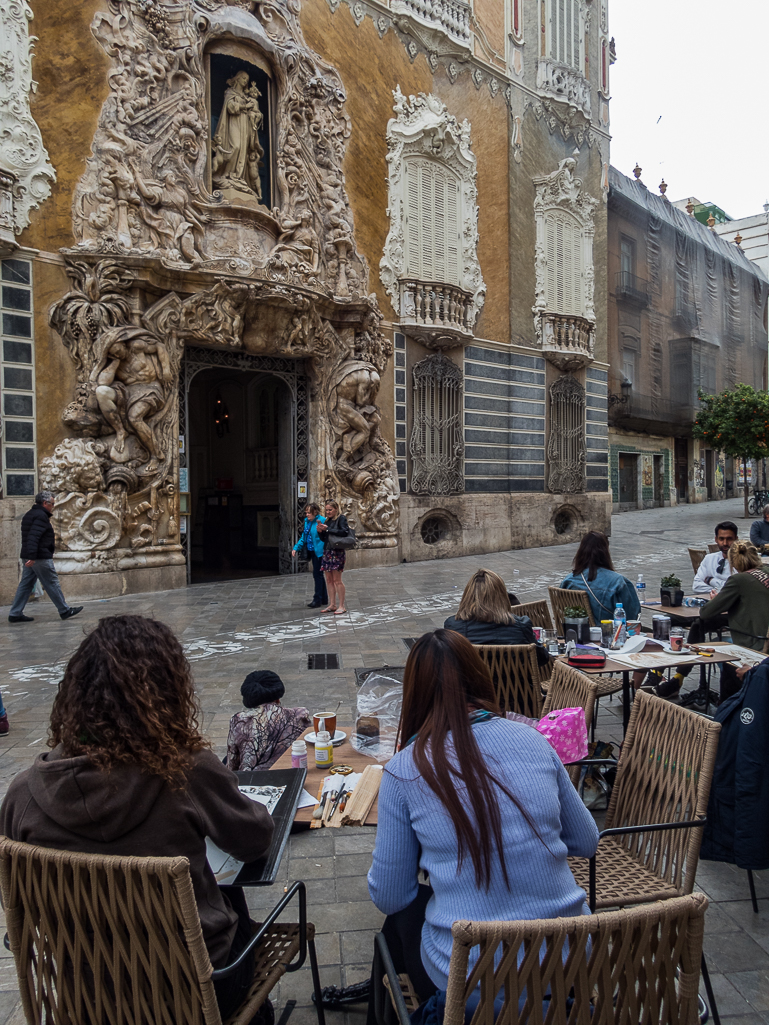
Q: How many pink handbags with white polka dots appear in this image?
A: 1